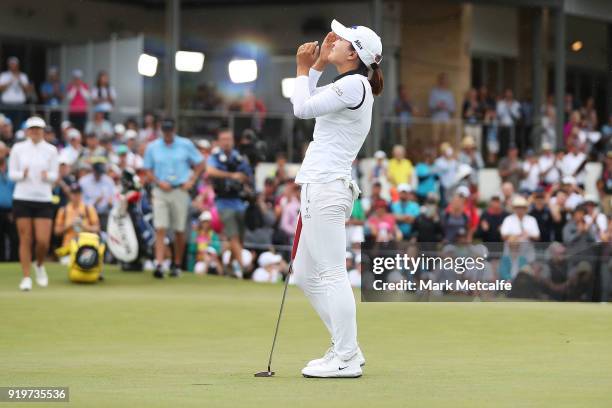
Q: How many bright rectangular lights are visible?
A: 4